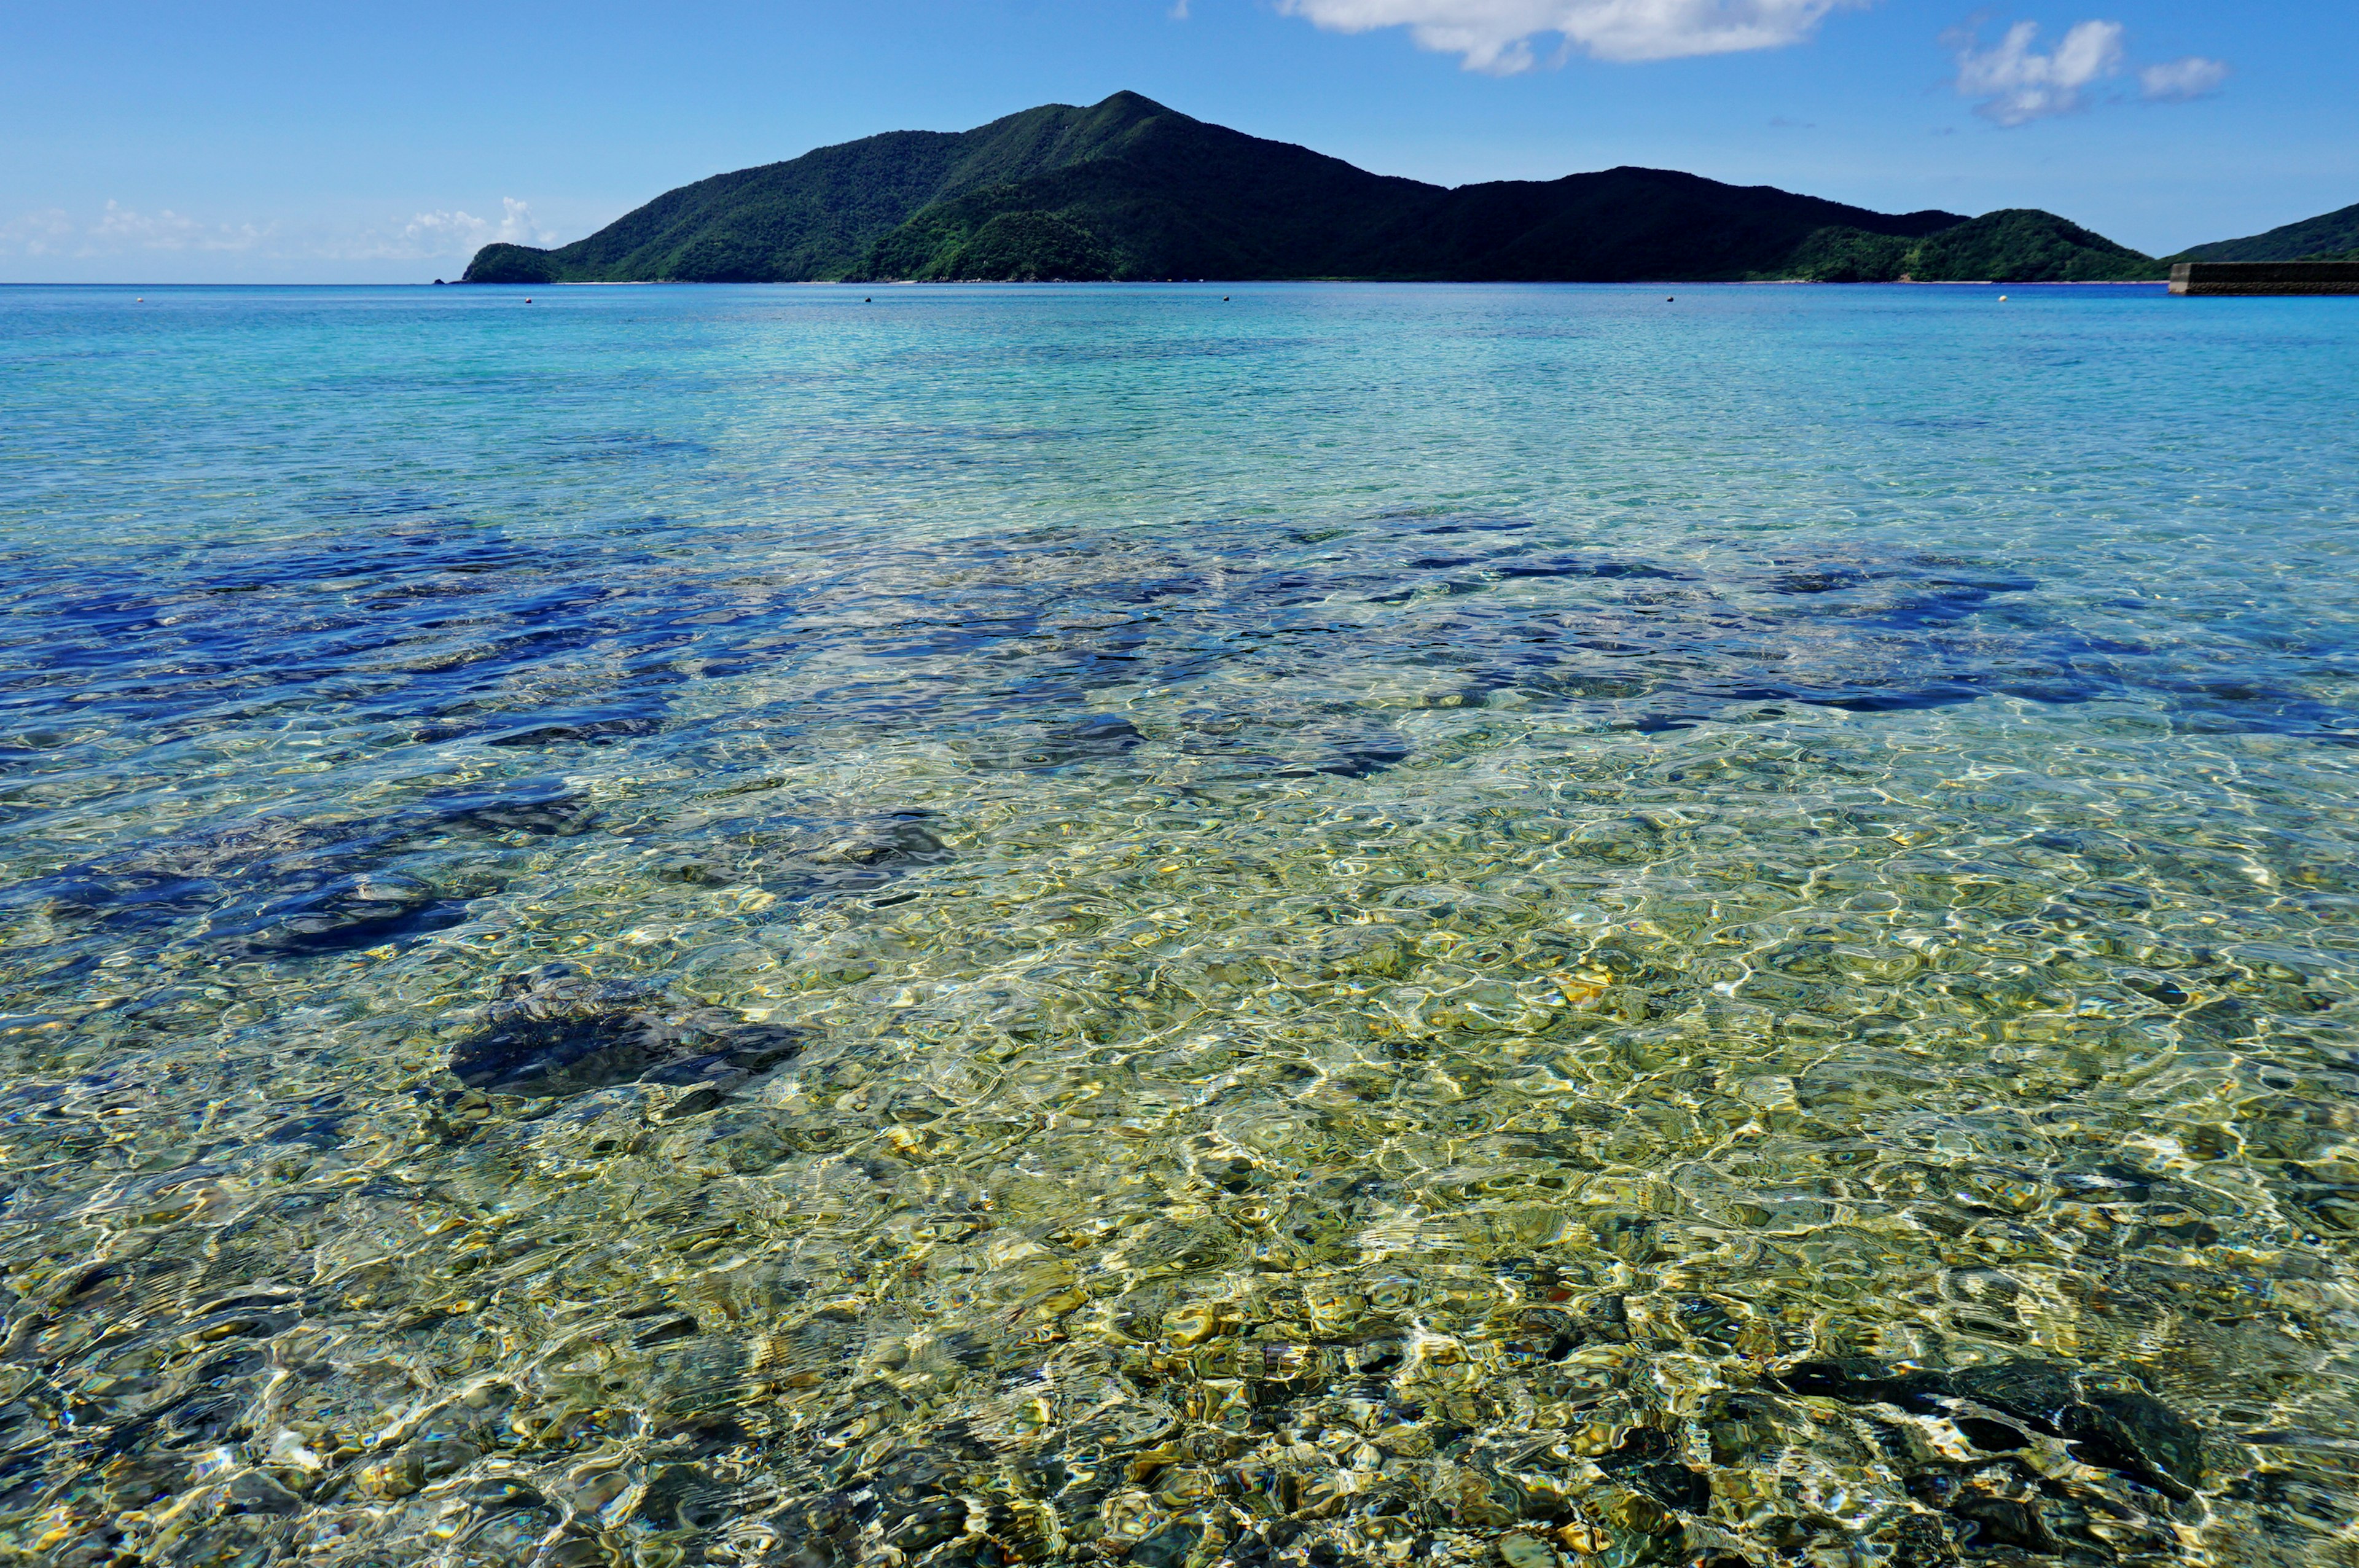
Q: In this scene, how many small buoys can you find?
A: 6